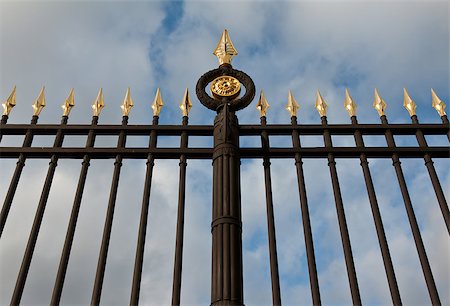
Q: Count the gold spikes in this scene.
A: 15